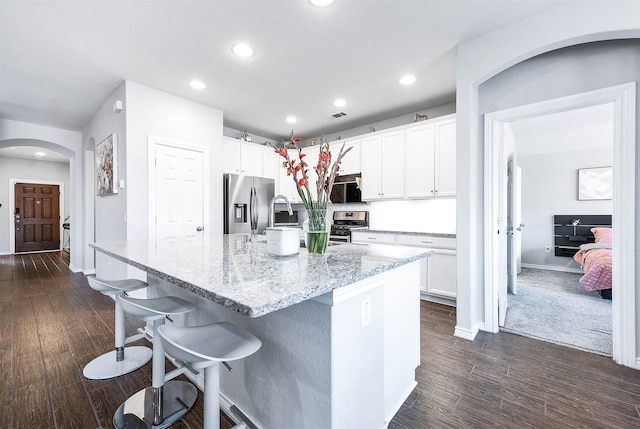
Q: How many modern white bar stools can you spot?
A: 3